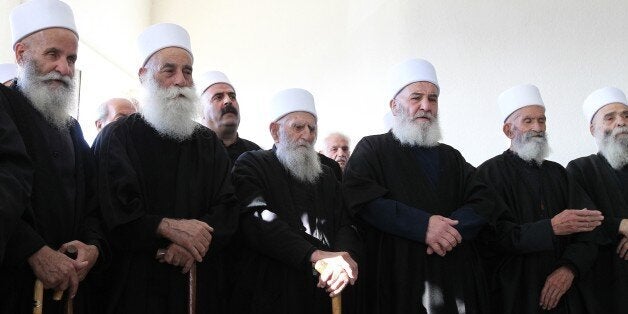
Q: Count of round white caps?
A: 8